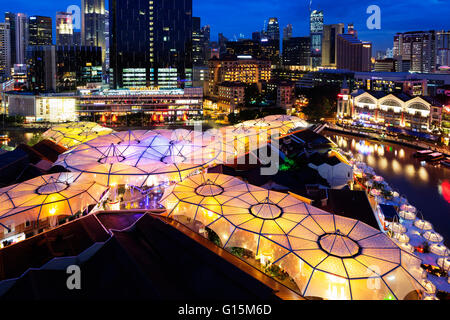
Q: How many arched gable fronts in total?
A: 3